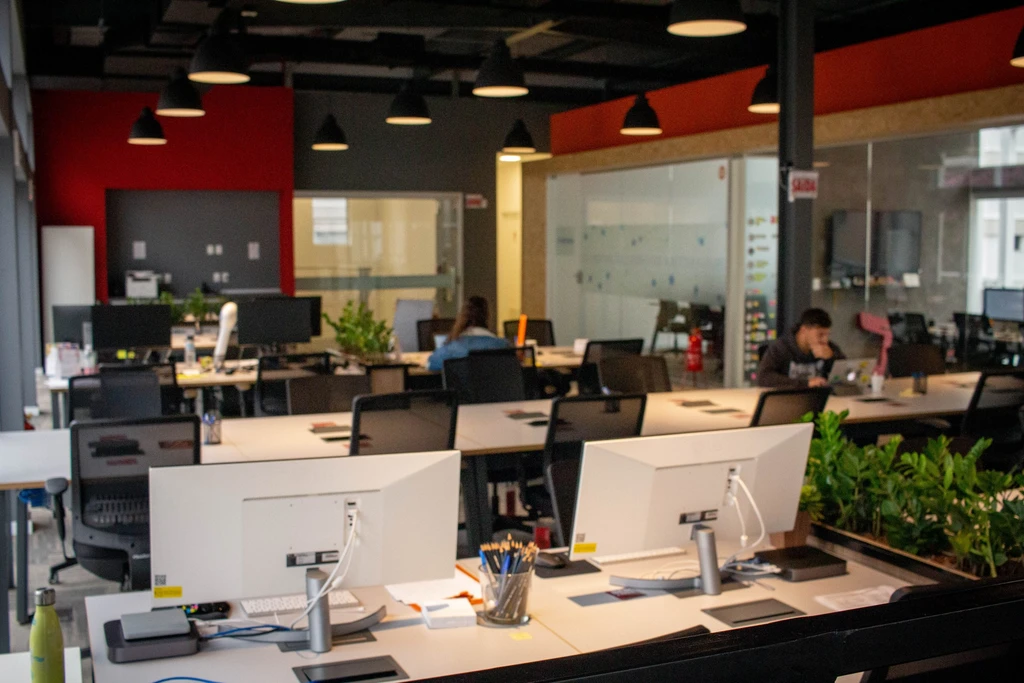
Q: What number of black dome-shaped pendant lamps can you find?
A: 12